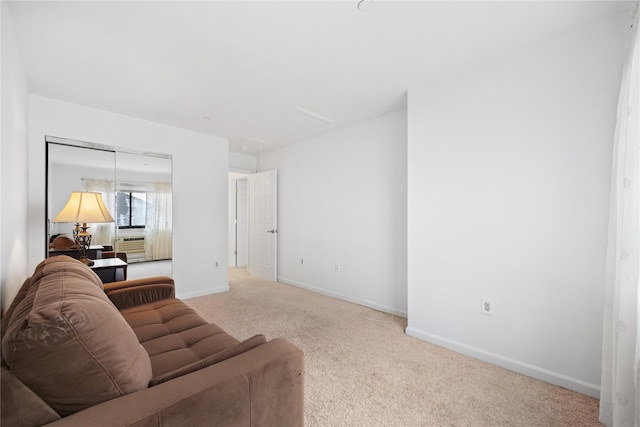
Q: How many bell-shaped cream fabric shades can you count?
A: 1